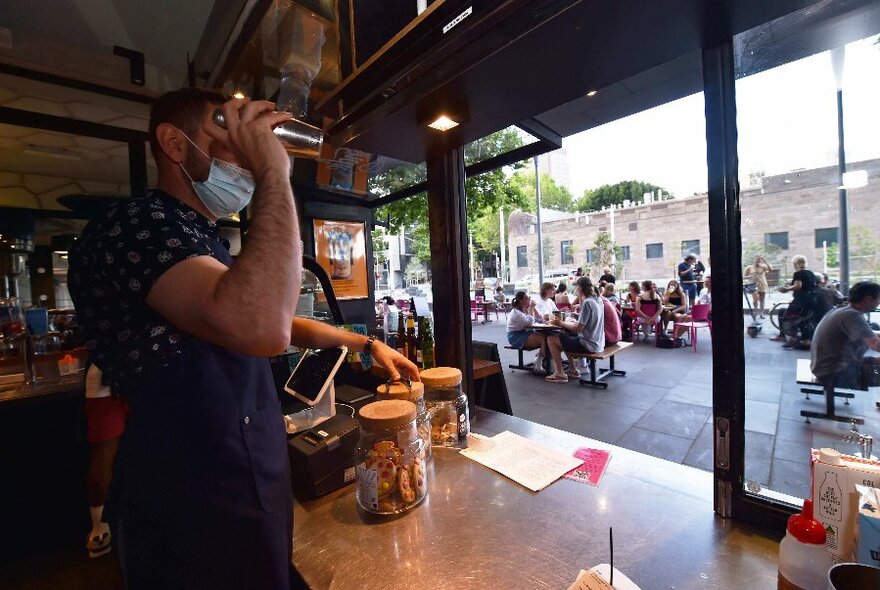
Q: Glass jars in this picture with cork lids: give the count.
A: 3